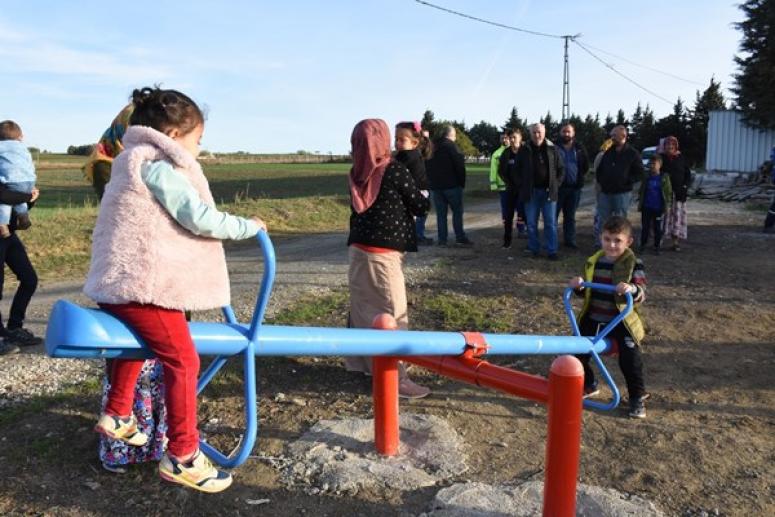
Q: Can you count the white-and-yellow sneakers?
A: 2